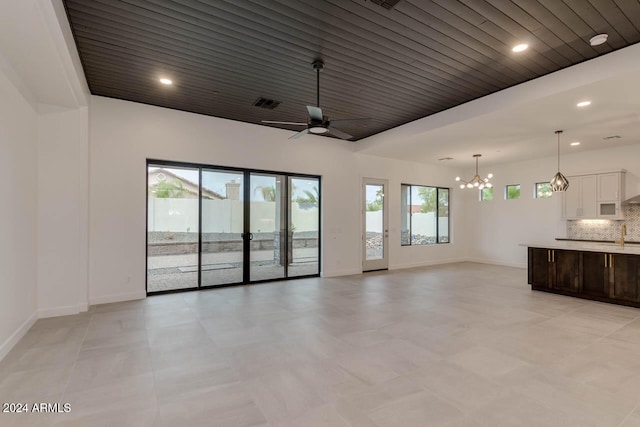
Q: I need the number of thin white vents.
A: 2